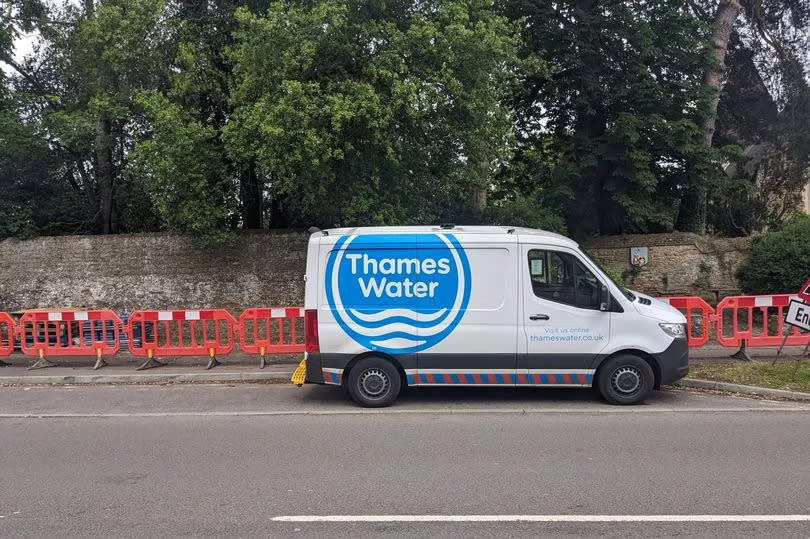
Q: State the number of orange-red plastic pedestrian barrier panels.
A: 6